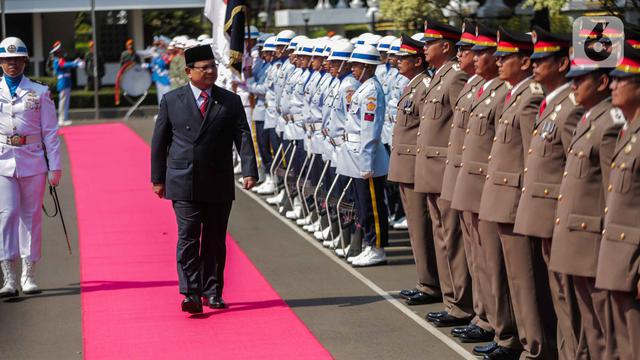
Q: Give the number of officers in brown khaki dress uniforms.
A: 8